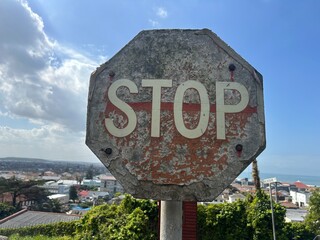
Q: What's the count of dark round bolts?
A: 4